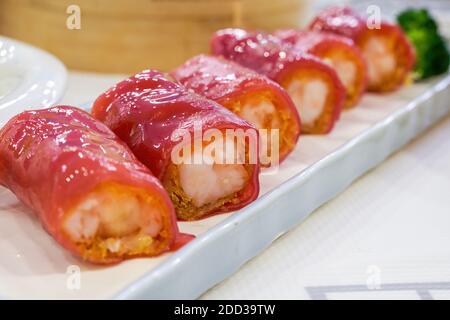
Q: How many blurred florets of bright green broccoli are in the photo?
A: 1